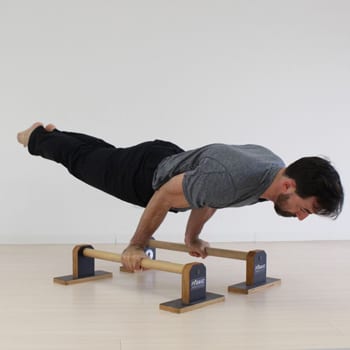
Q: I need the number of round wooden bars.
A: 2